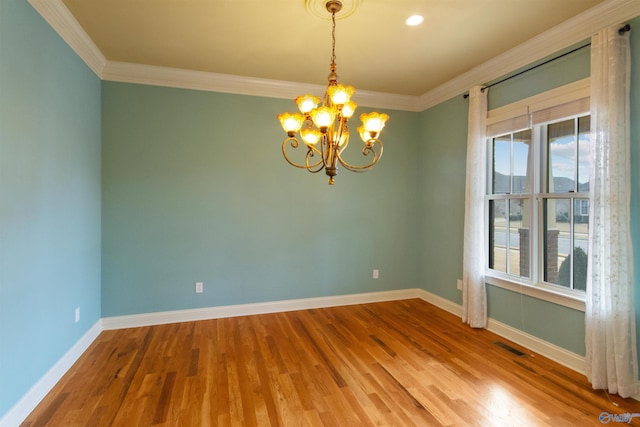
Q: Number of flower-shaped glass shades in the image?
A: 9